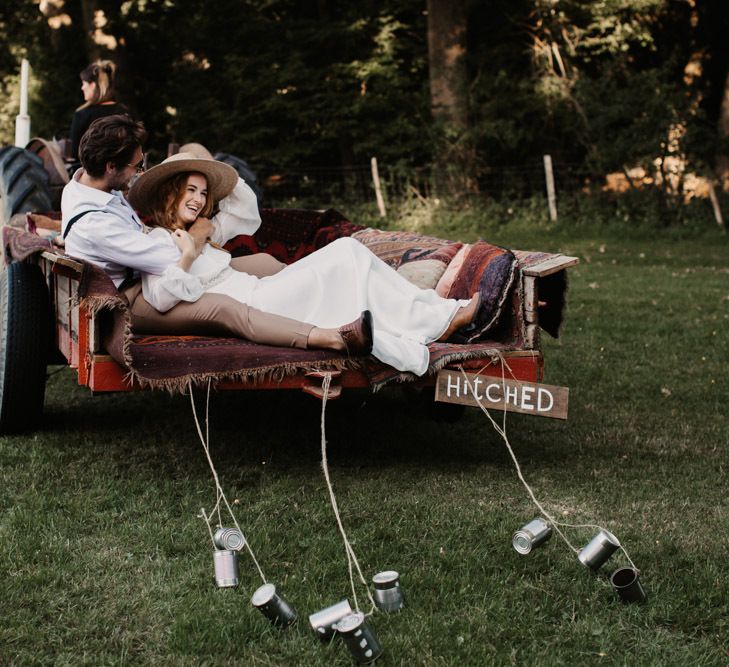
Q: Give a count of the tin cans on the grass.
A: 9